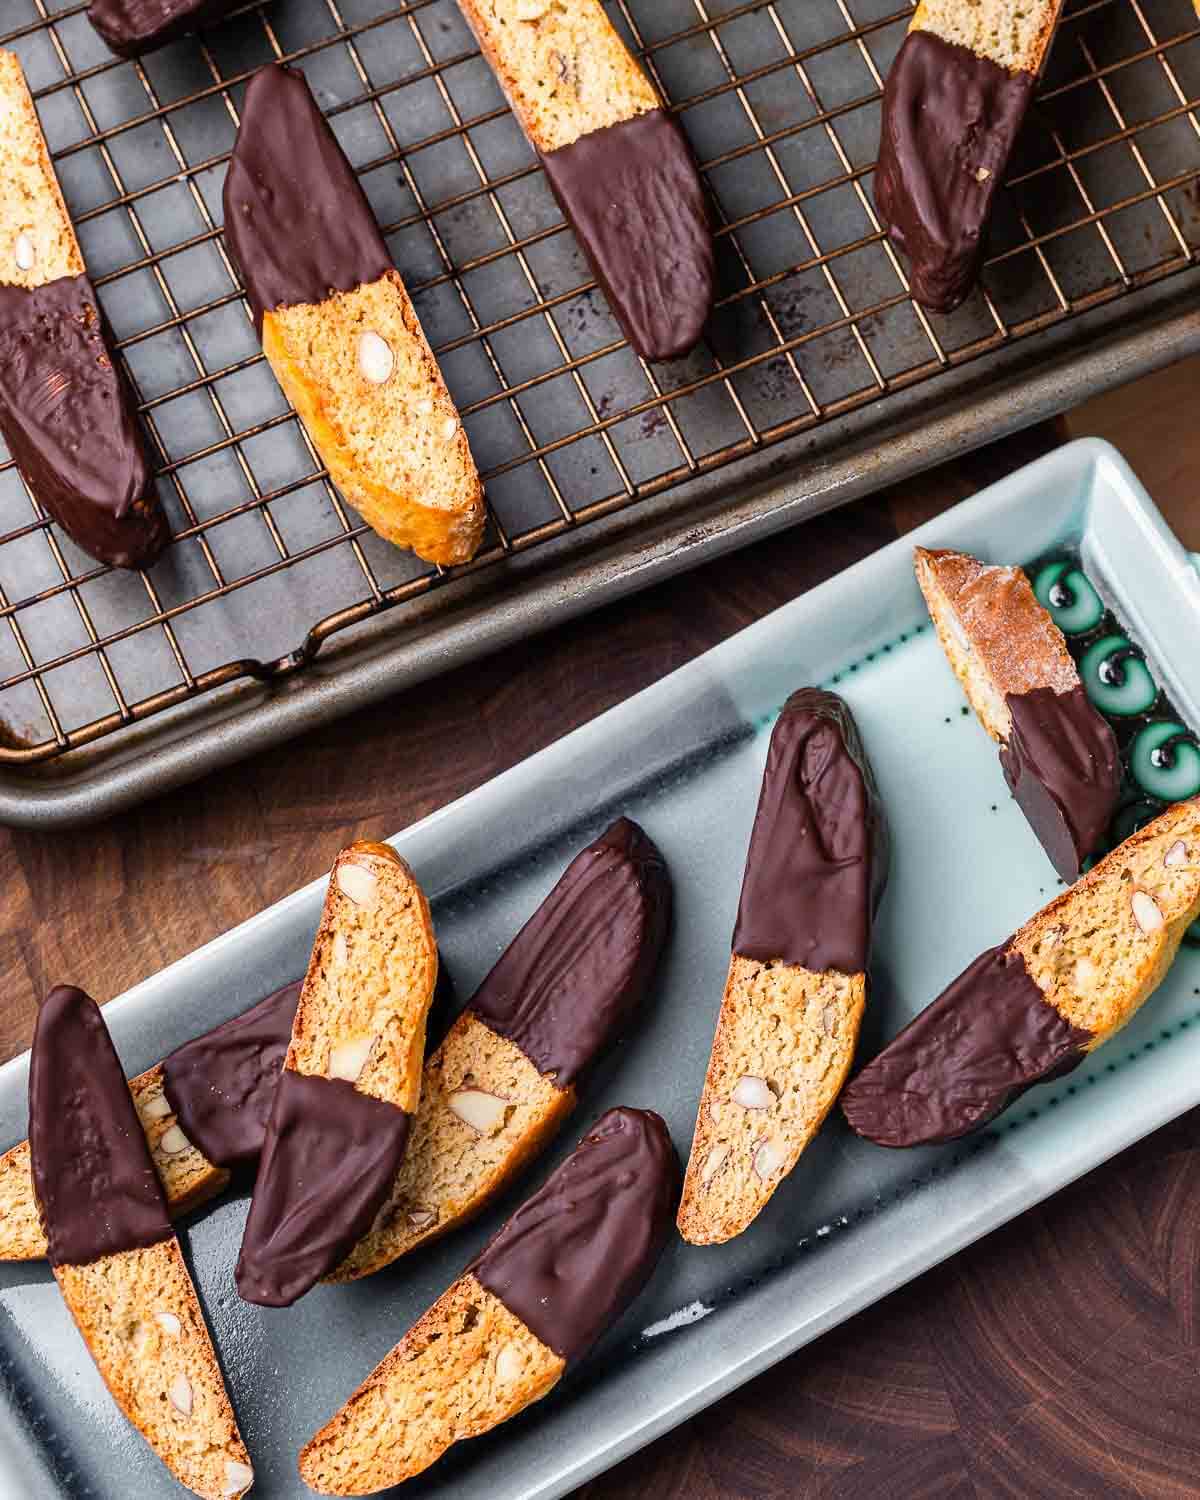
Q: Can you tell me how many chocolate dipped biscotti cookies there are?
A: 13